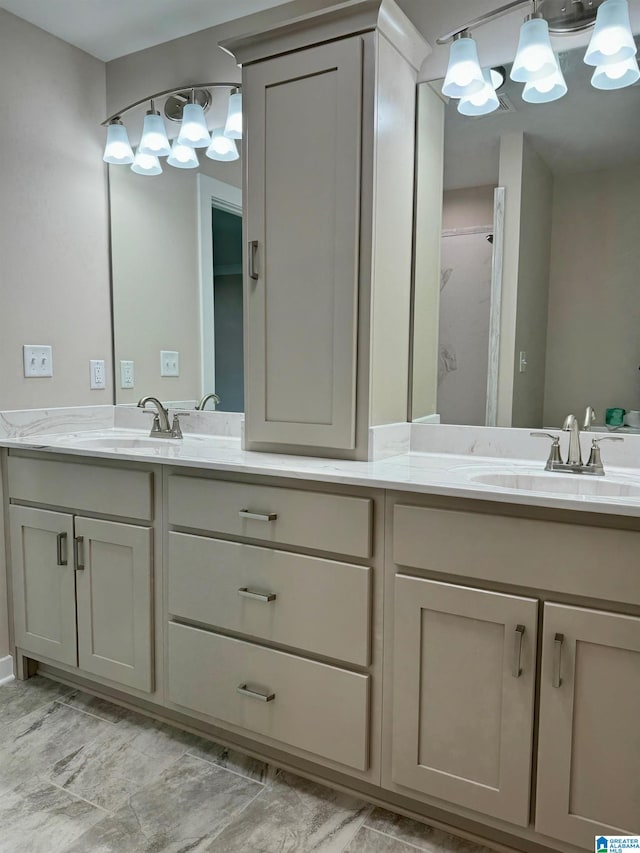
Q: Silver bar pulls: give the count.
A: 8